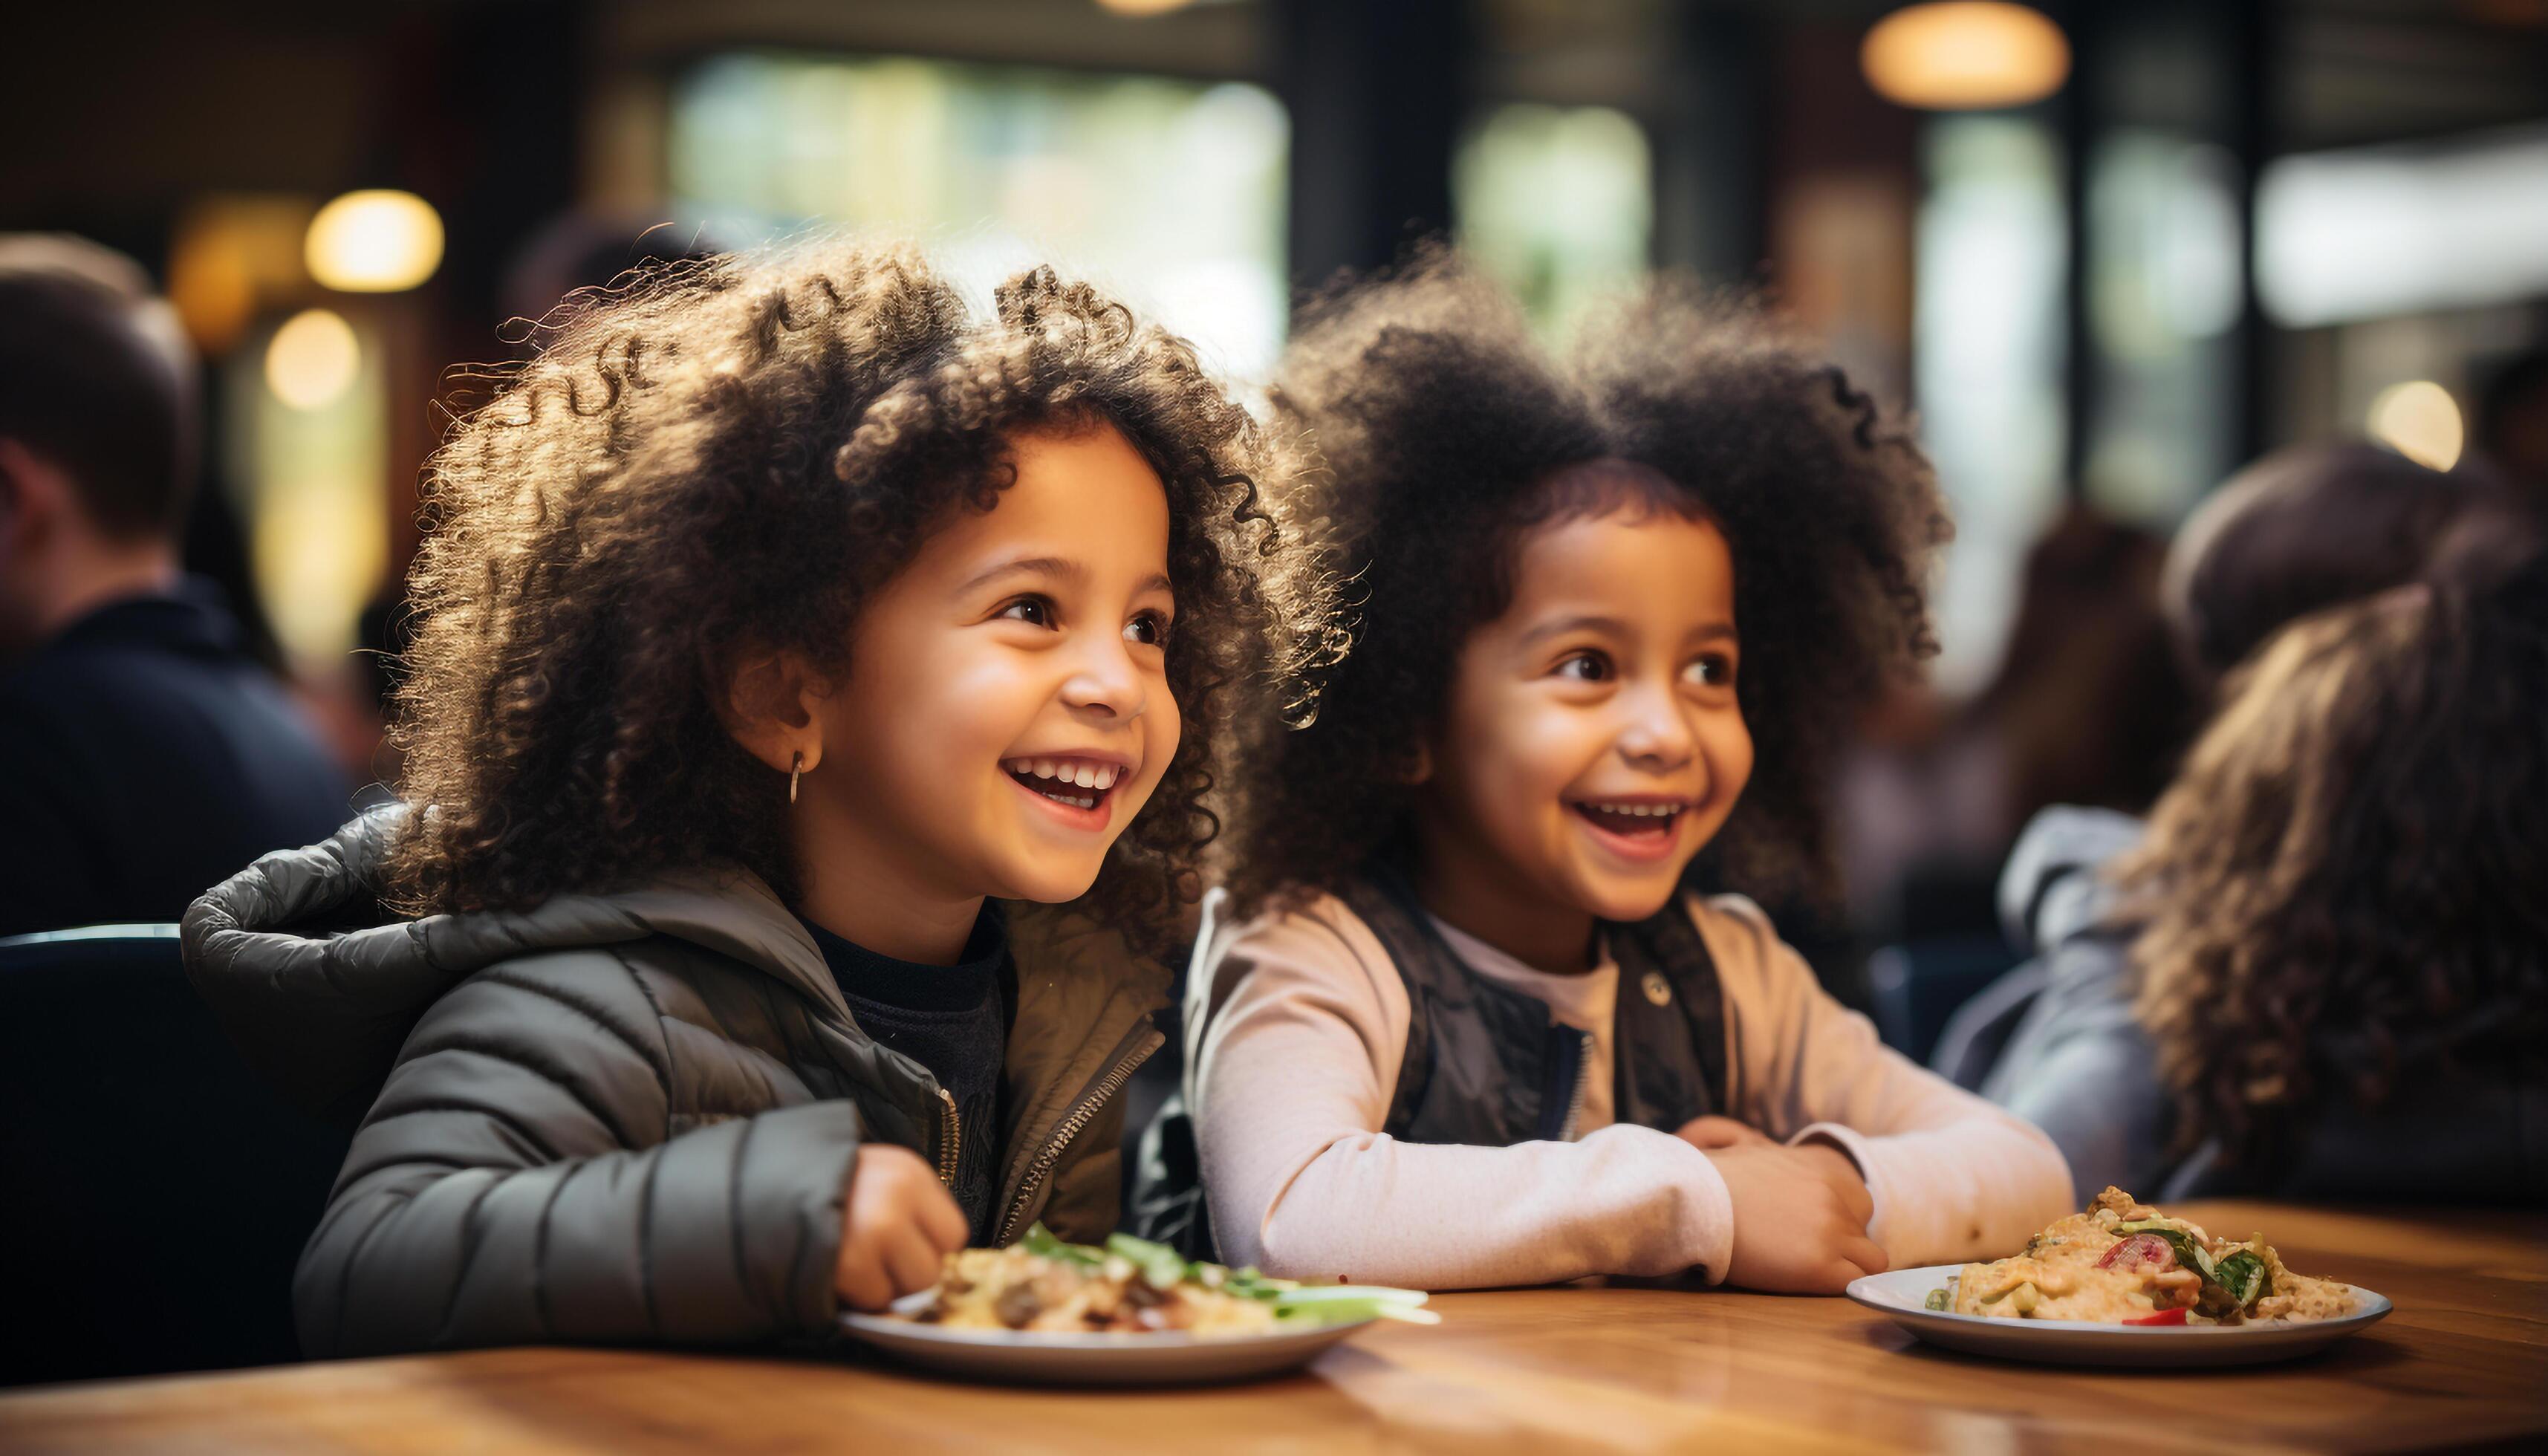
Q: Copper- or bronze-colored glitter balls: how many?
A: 0